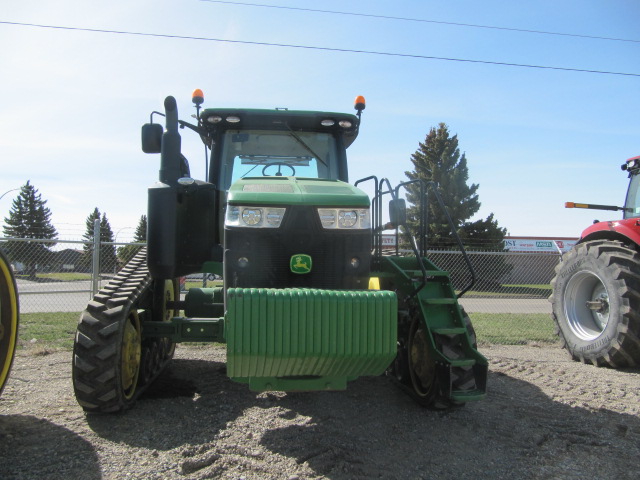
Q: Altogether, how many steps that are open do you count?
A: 2